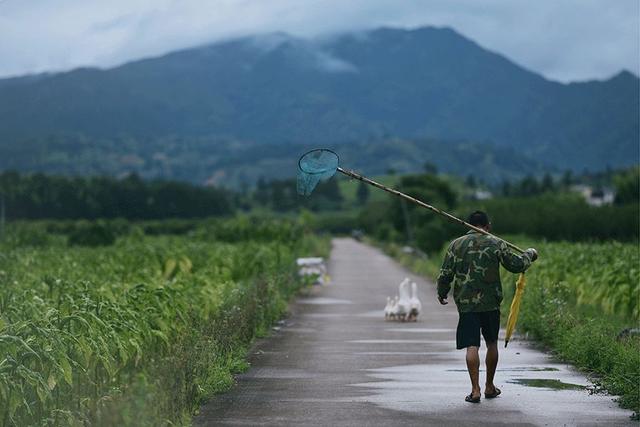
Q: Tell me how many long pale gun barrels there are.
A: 0